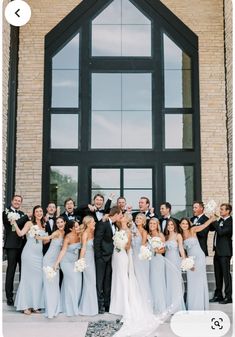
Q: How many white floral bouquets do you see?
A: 9